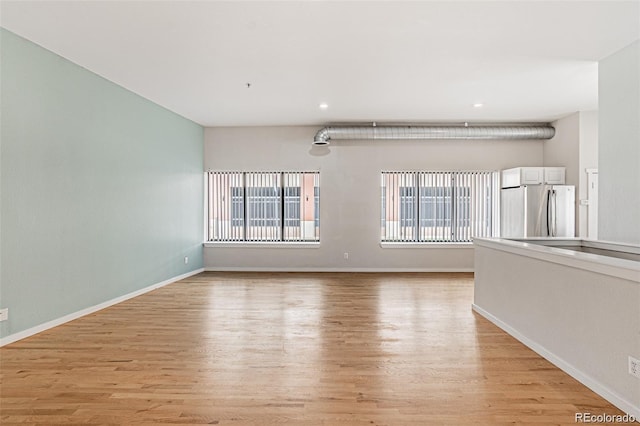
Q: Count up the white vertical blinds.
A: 2